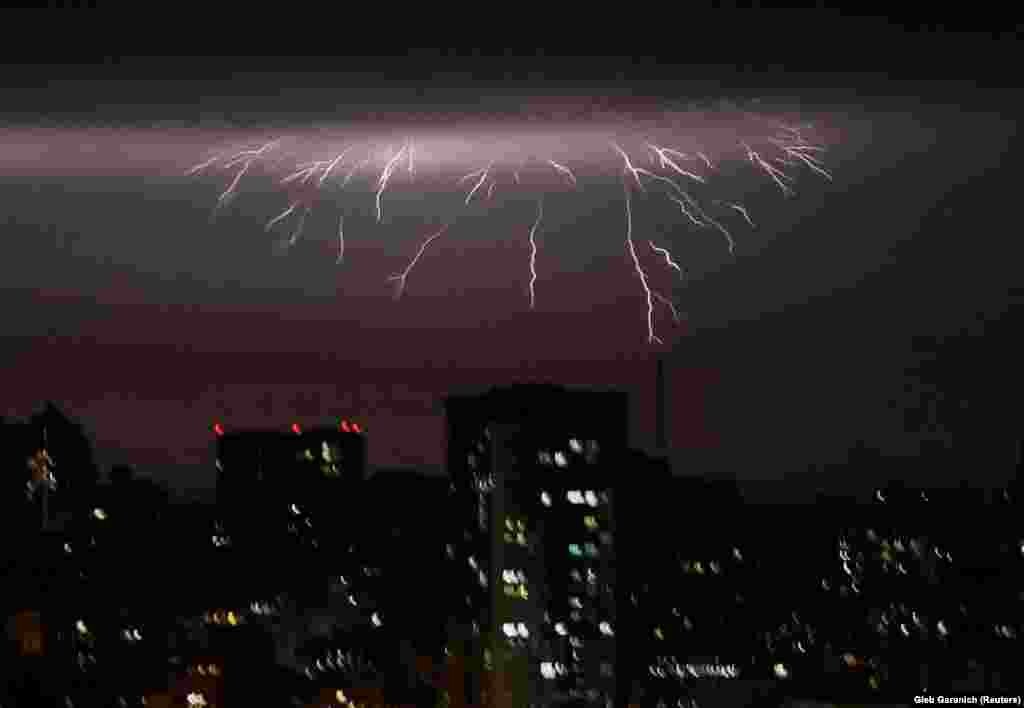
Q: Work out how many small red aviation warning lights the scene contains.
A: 4